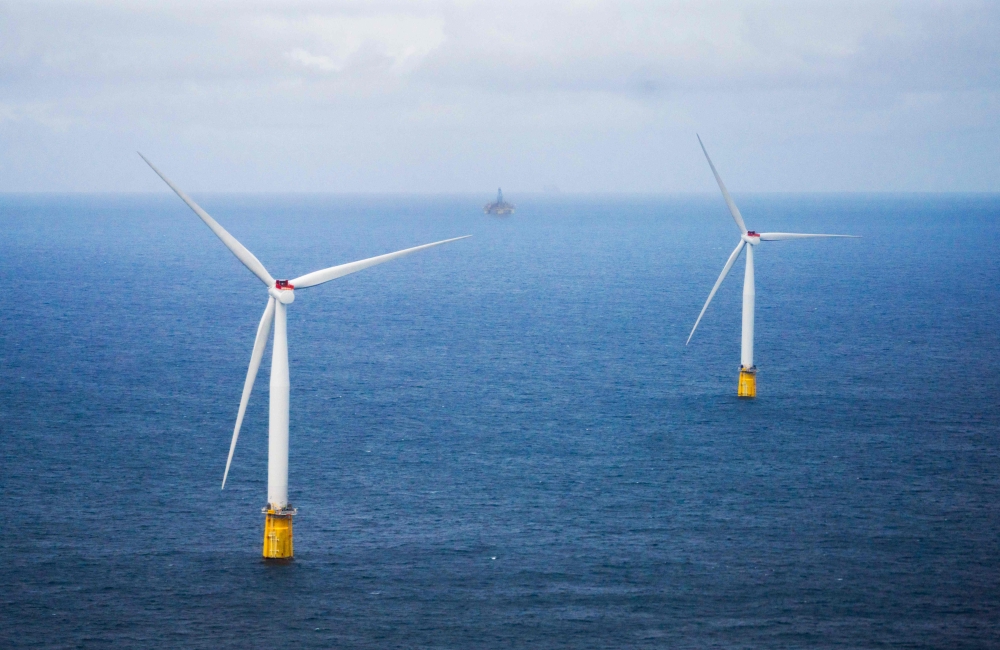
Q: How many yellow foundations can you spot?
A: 2